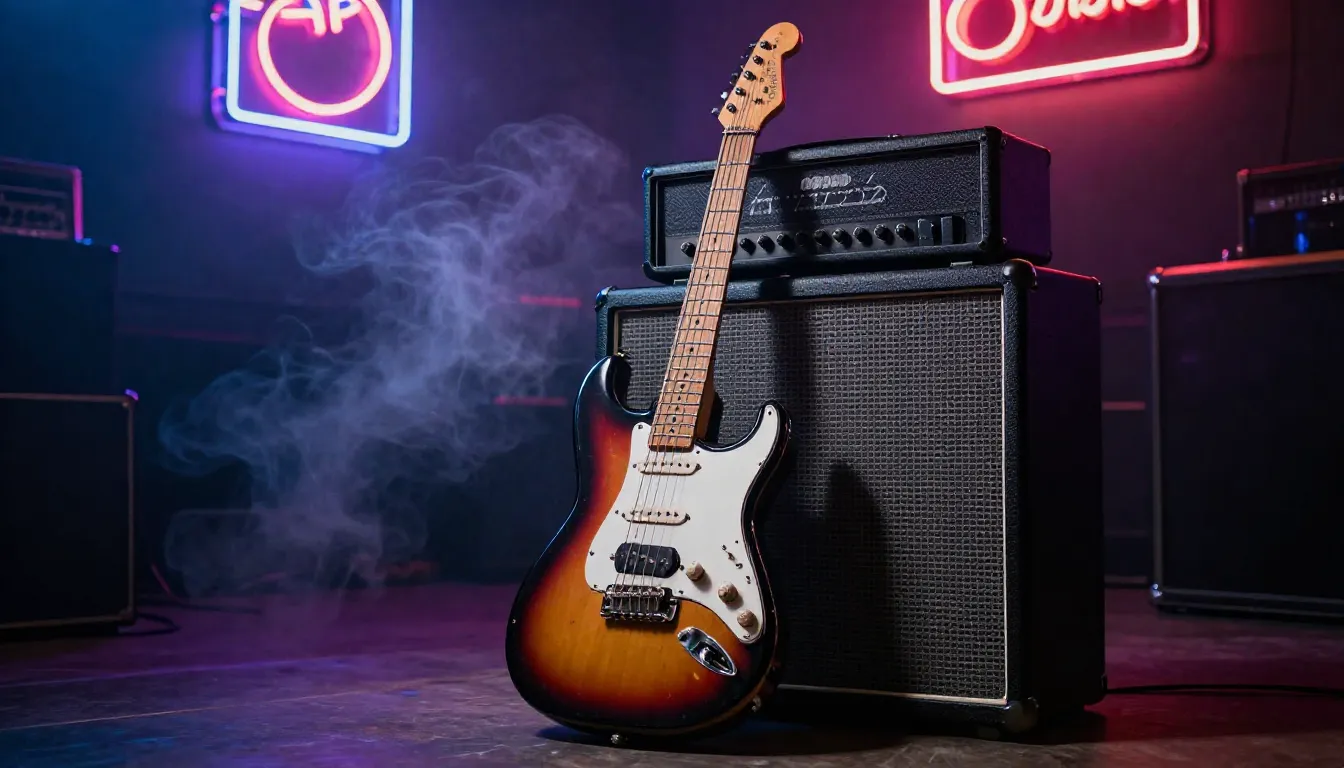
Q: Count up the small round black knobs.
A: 10